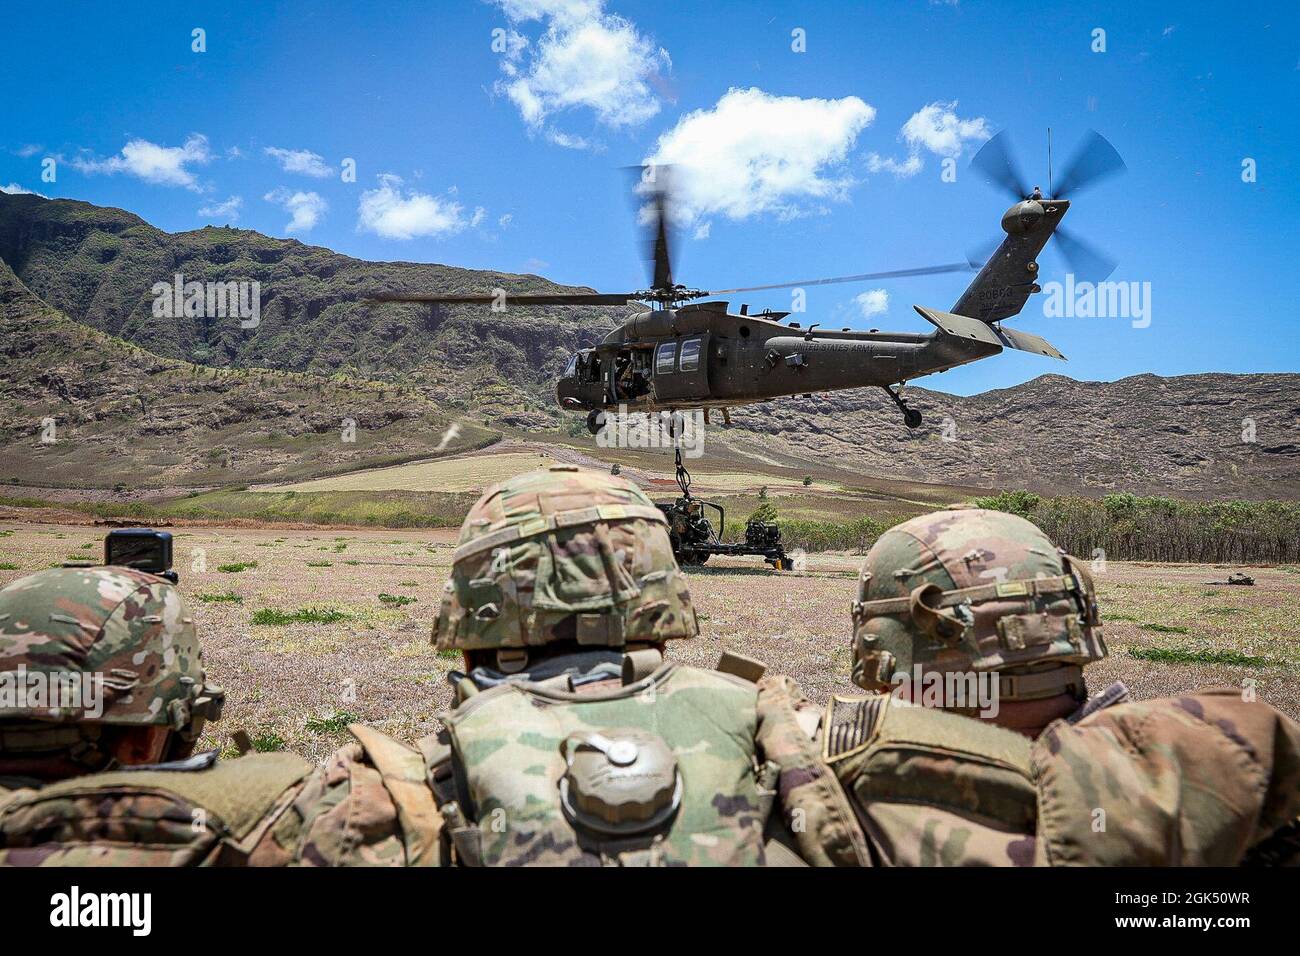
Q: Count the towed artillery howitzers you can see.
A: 1